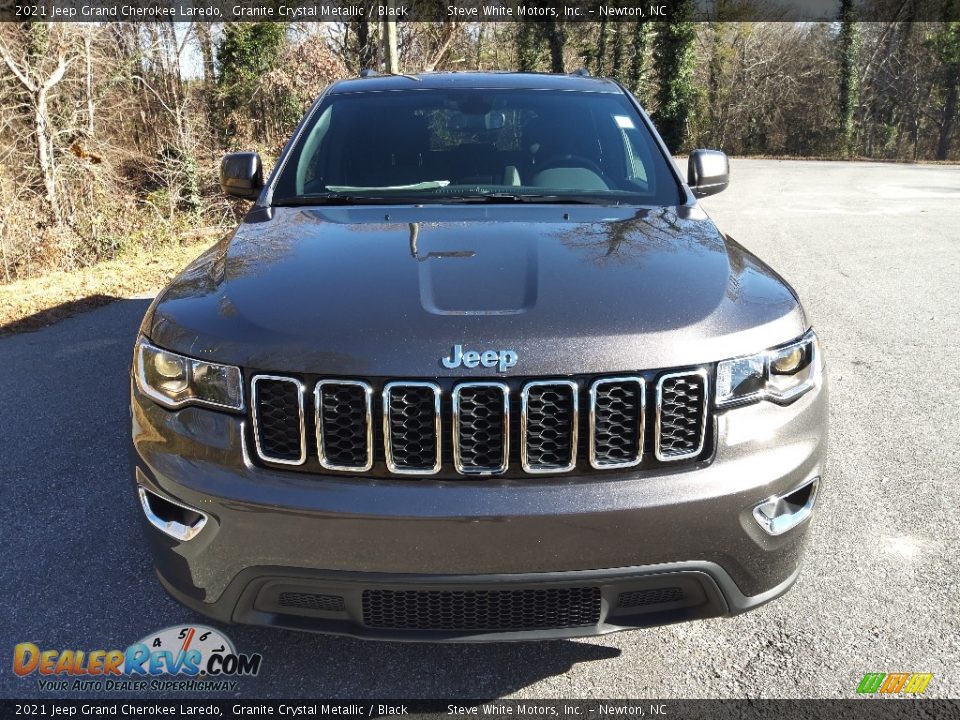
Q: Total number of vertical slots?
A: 7